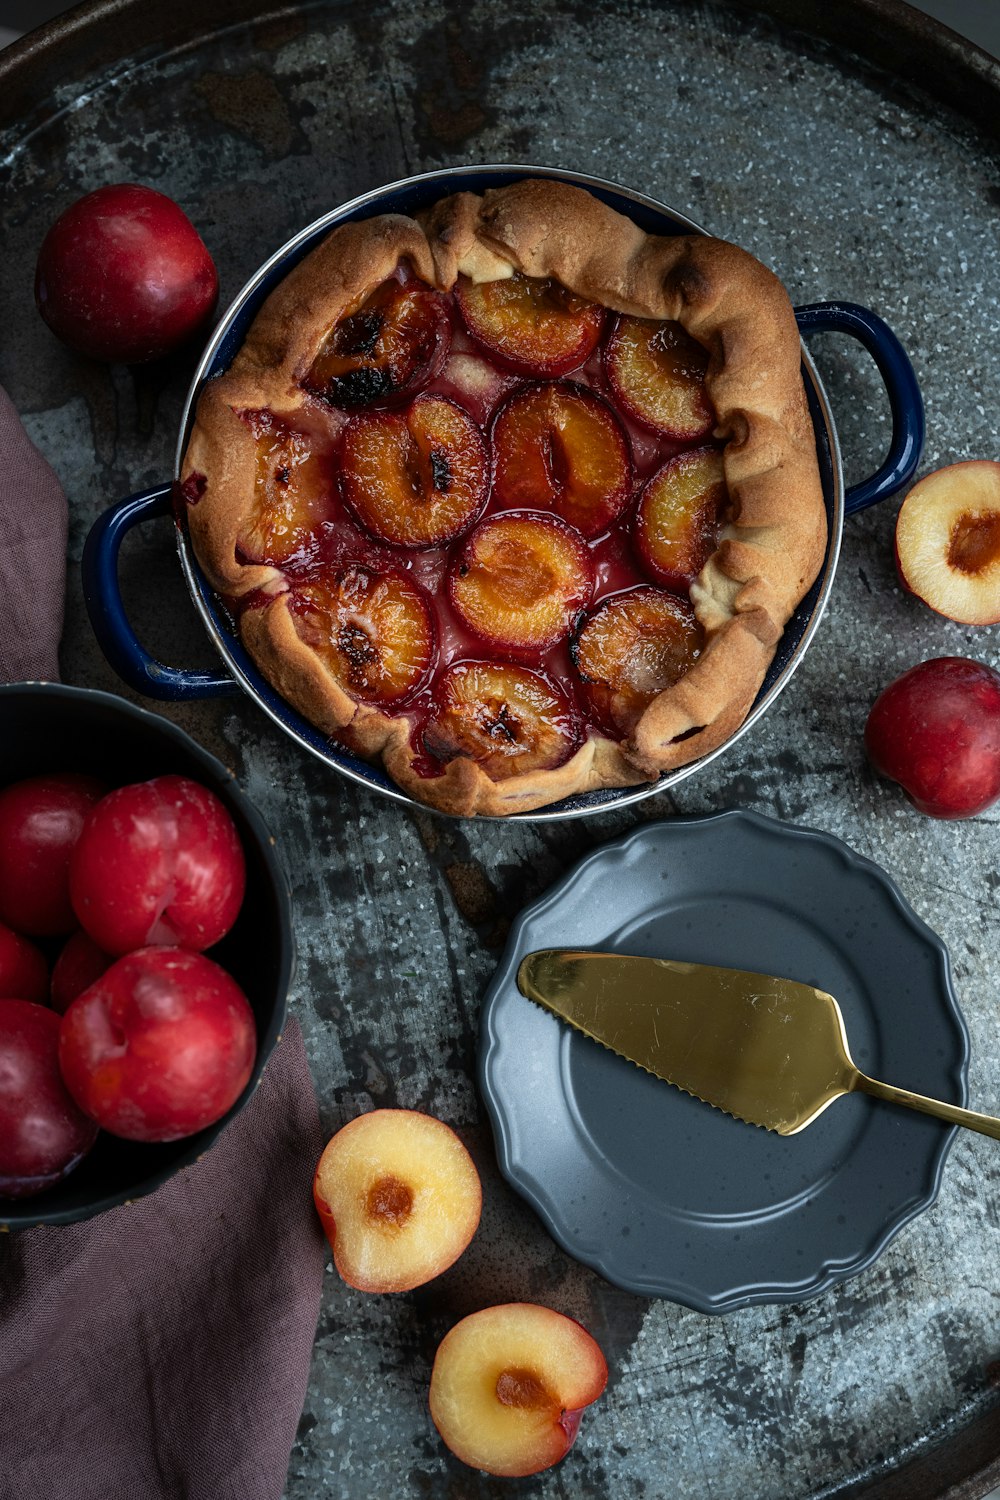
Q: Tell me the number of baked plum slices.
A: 11